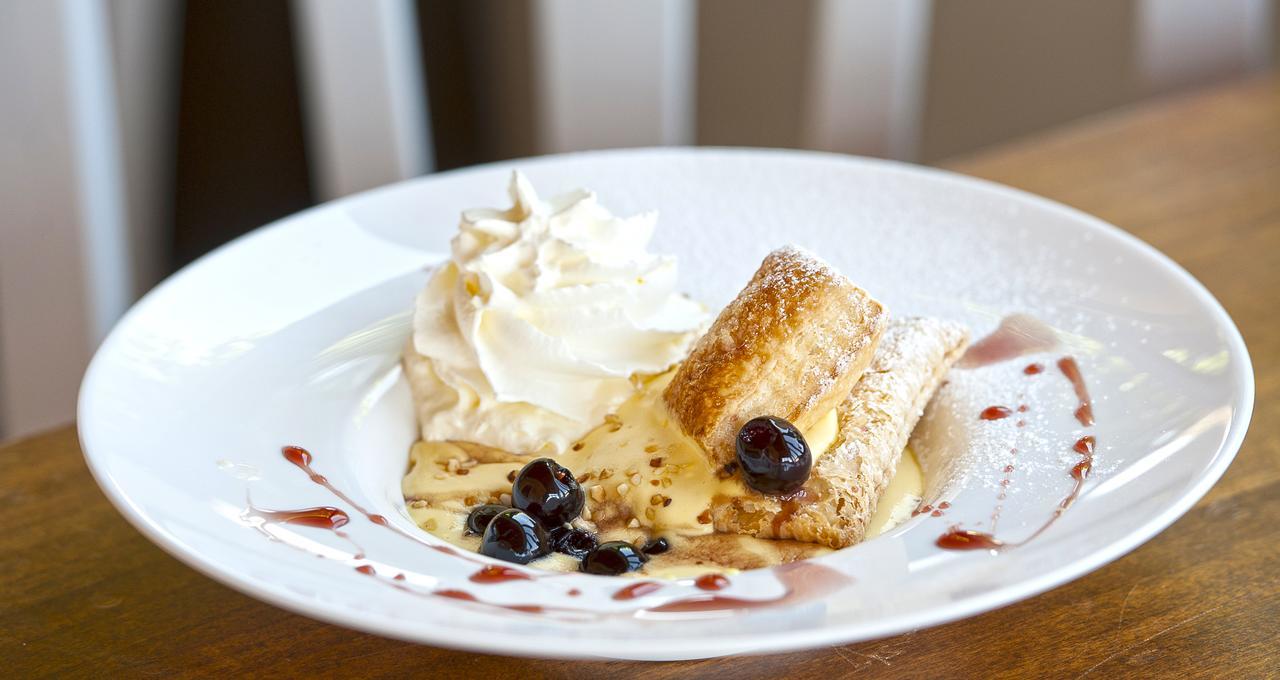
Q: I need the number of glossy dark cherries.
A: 6